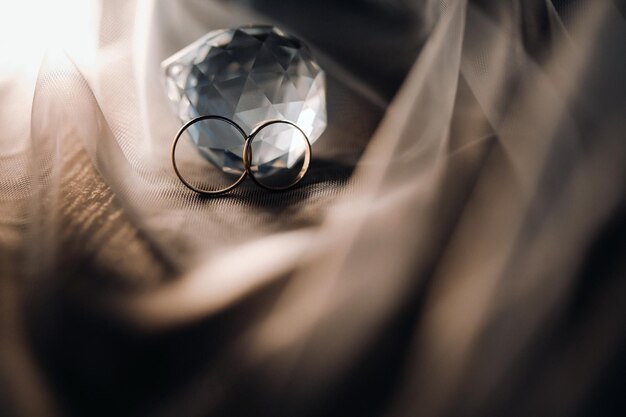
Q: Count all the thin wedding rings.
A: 2